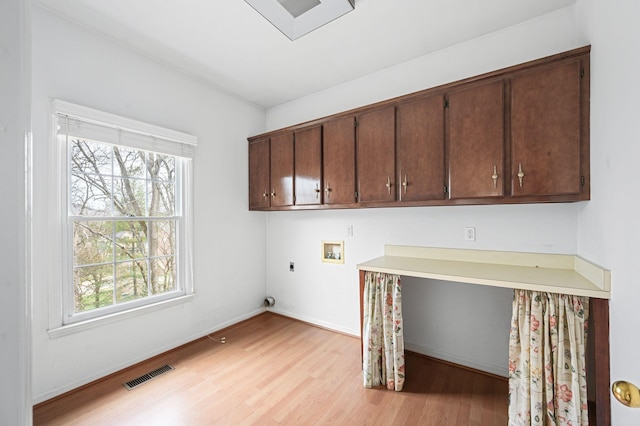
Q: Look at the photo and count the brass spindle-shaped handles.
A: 8